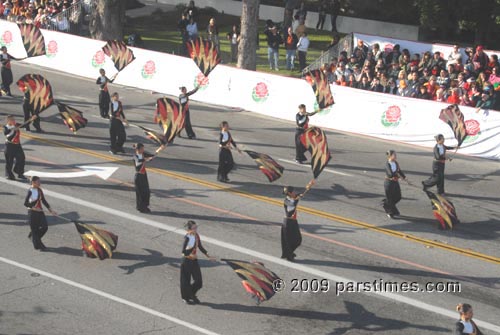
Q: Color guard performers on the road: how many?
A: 15